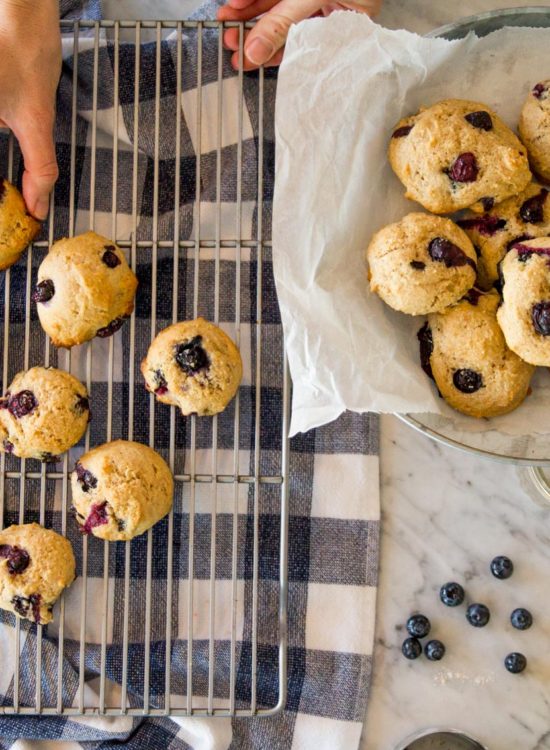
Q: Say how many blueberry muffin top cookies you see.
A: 12